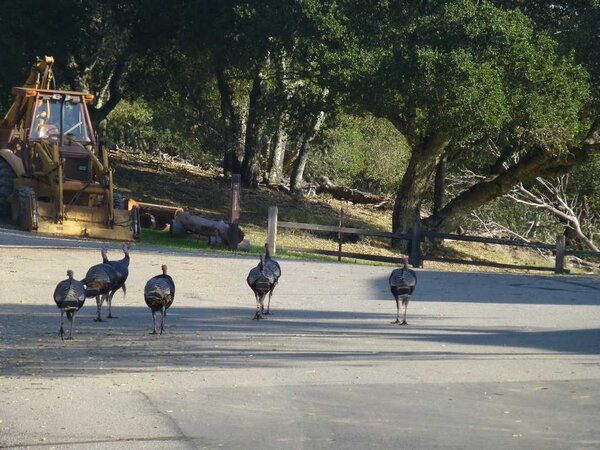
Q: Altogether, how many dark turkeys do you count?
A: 7